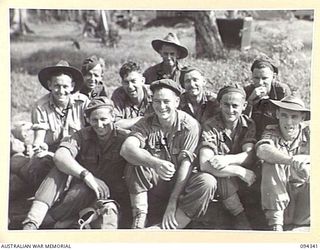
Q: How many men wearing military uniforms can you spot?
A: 10